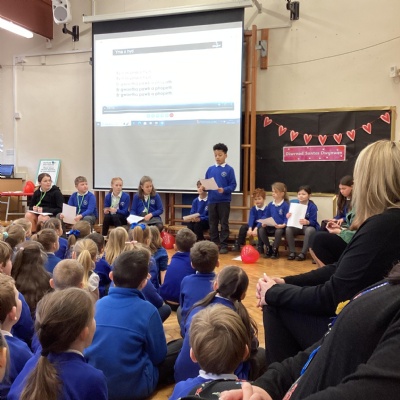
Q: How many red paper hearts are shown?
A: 9